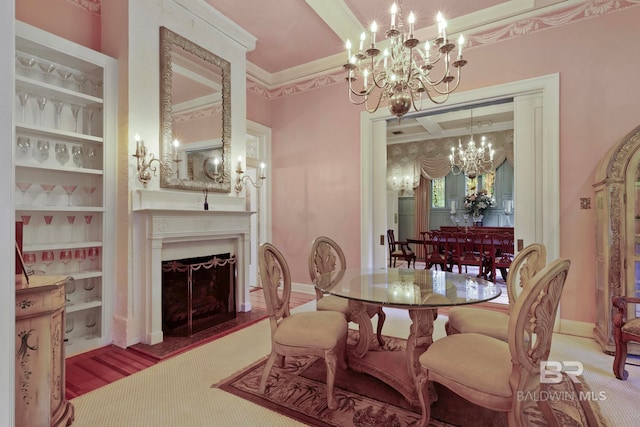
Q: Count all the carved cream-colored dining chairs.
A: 4